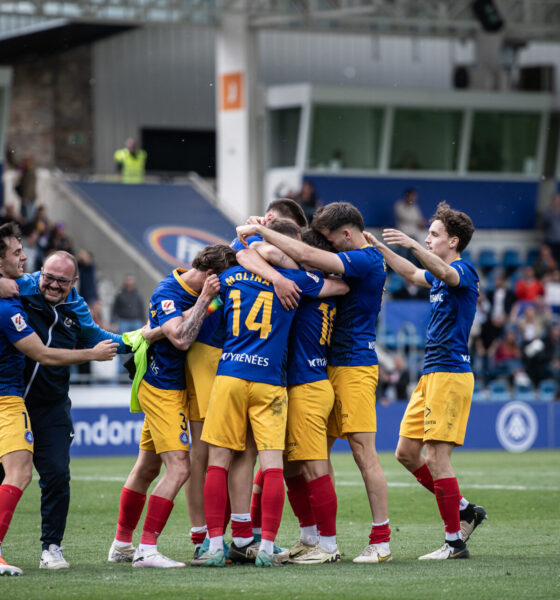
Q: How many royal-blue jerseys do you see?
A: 7